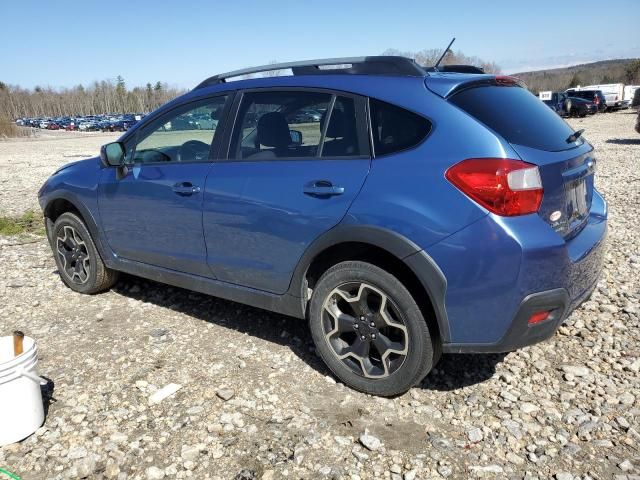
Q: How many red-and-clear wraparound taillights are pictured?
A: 1